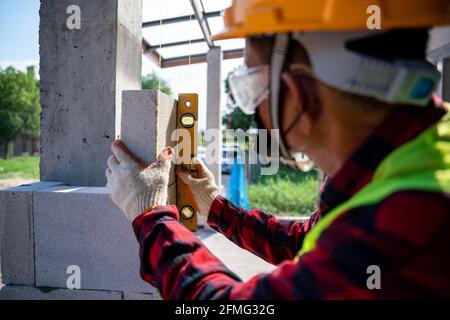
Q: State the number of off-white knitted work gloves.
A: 2